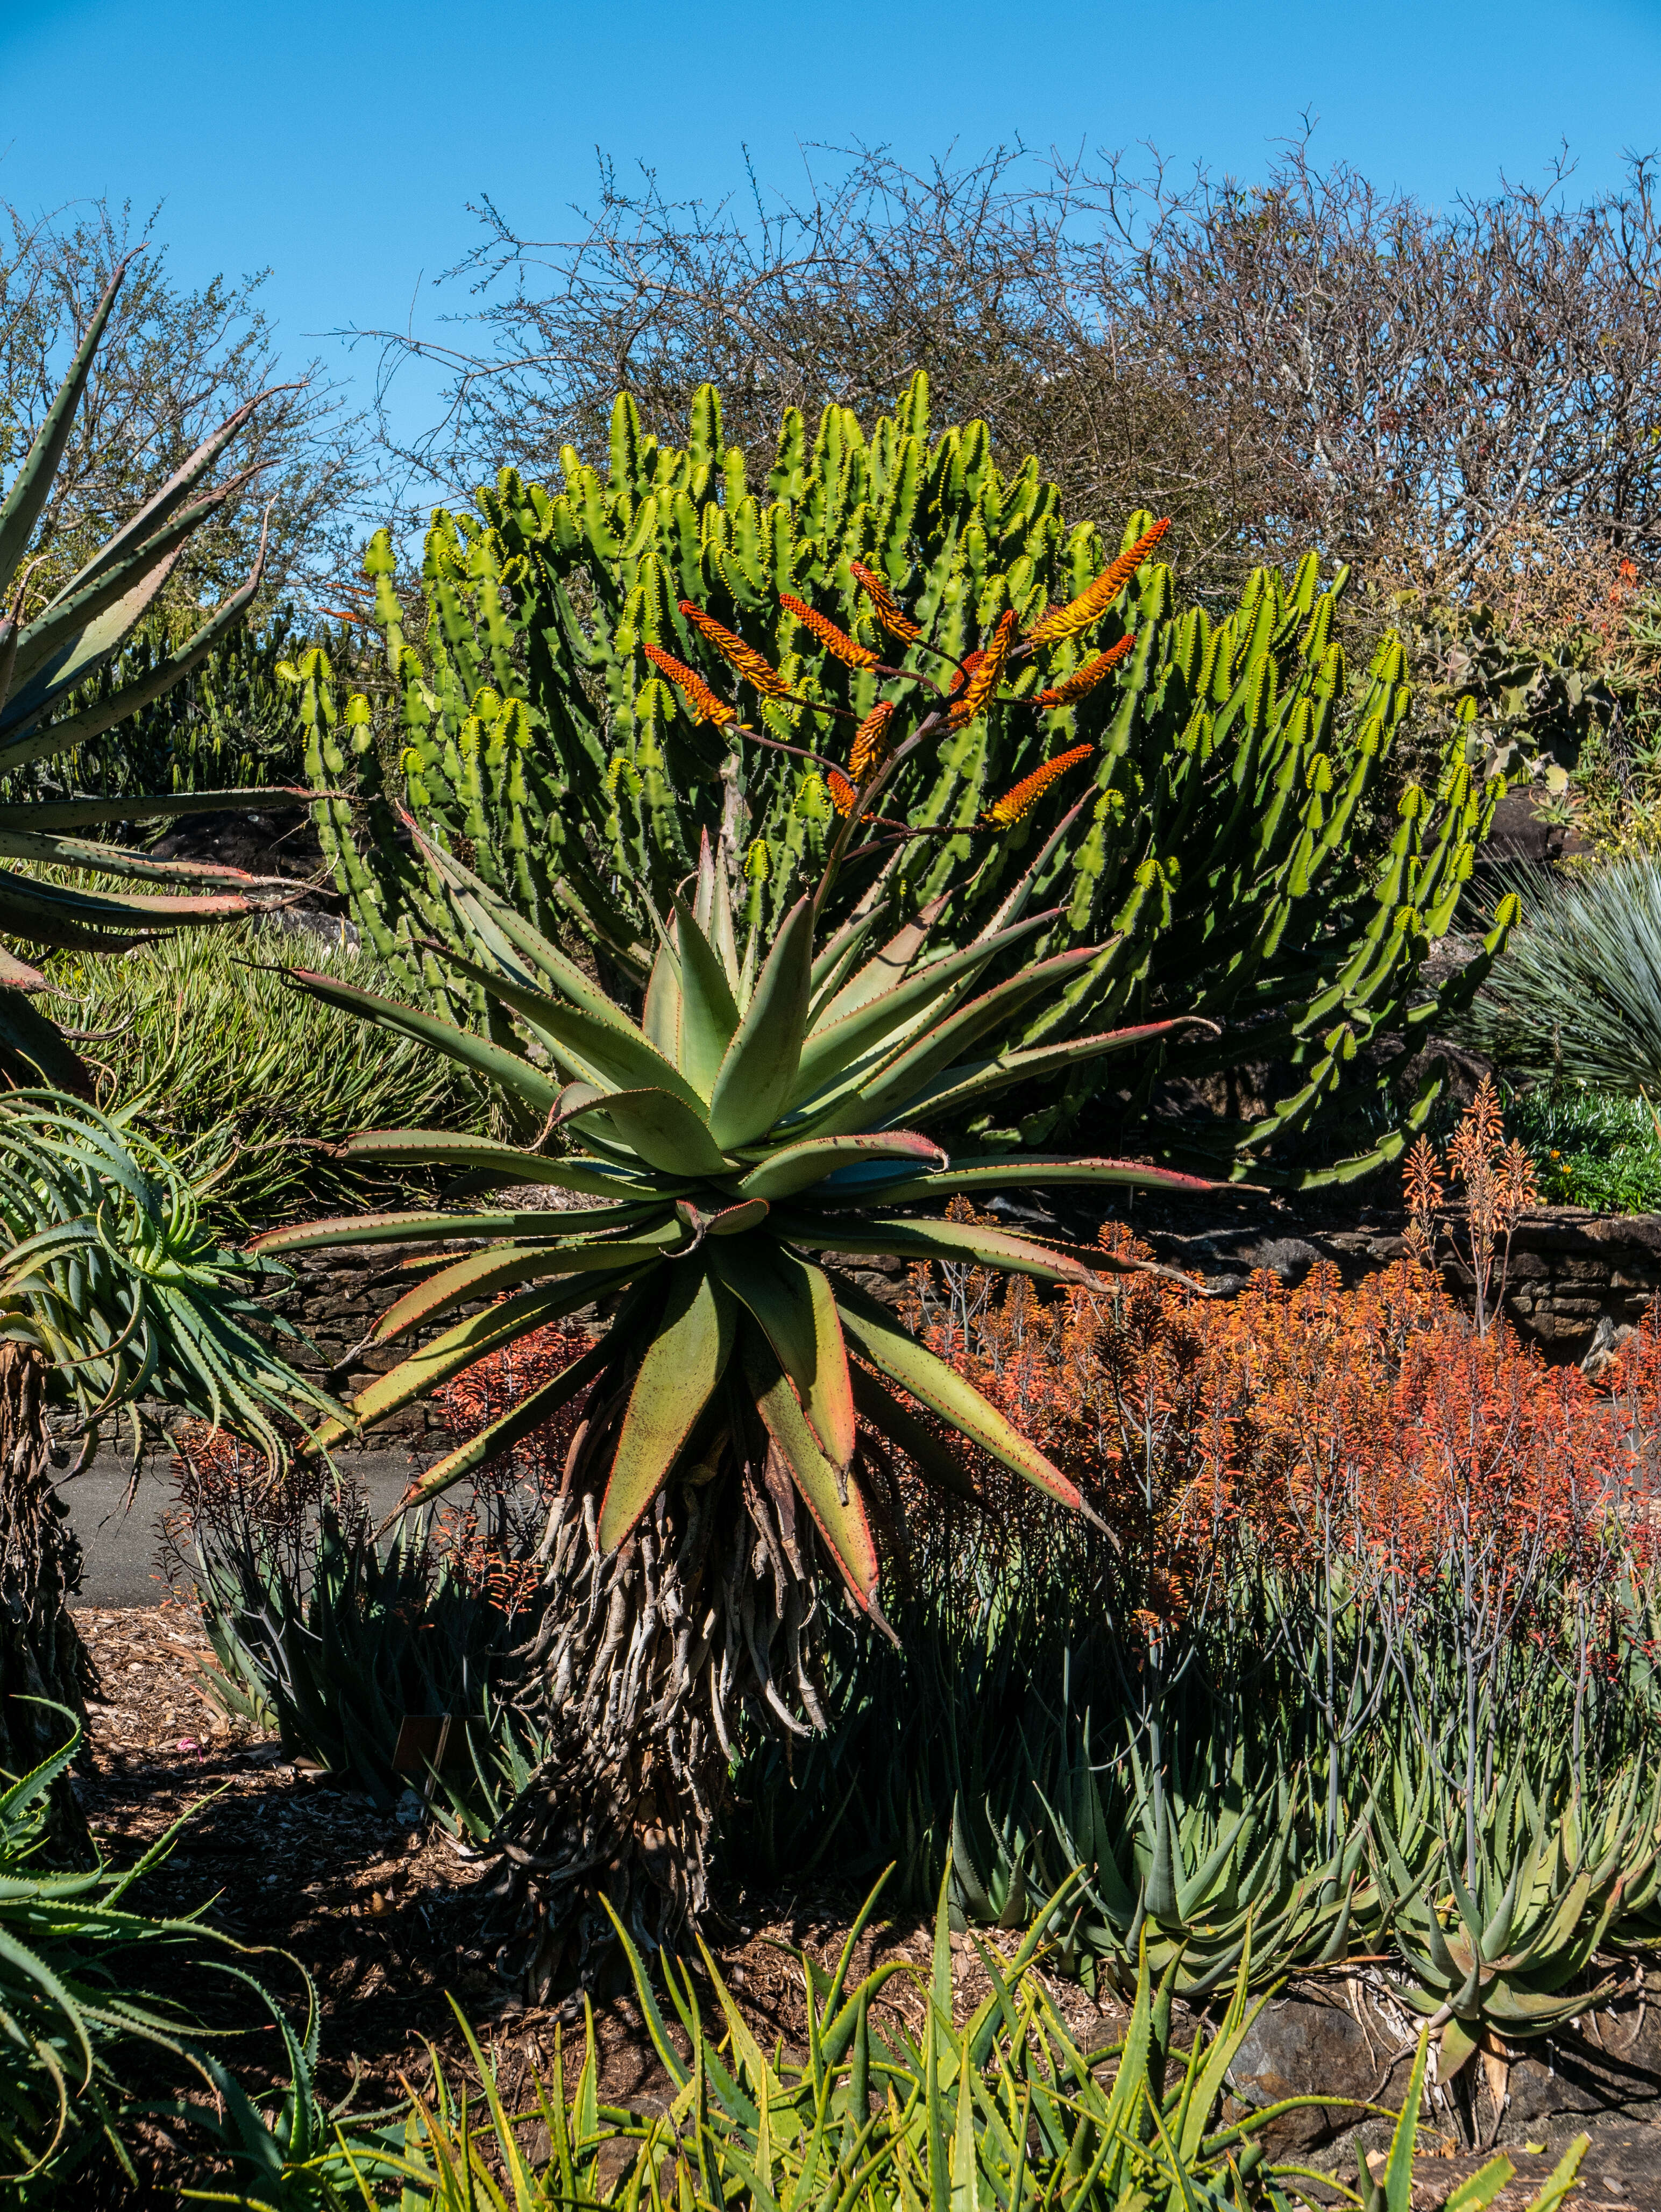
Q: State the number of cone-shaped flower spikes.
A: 11